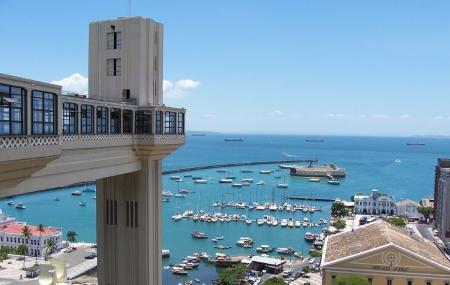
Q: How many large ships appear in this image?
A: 4